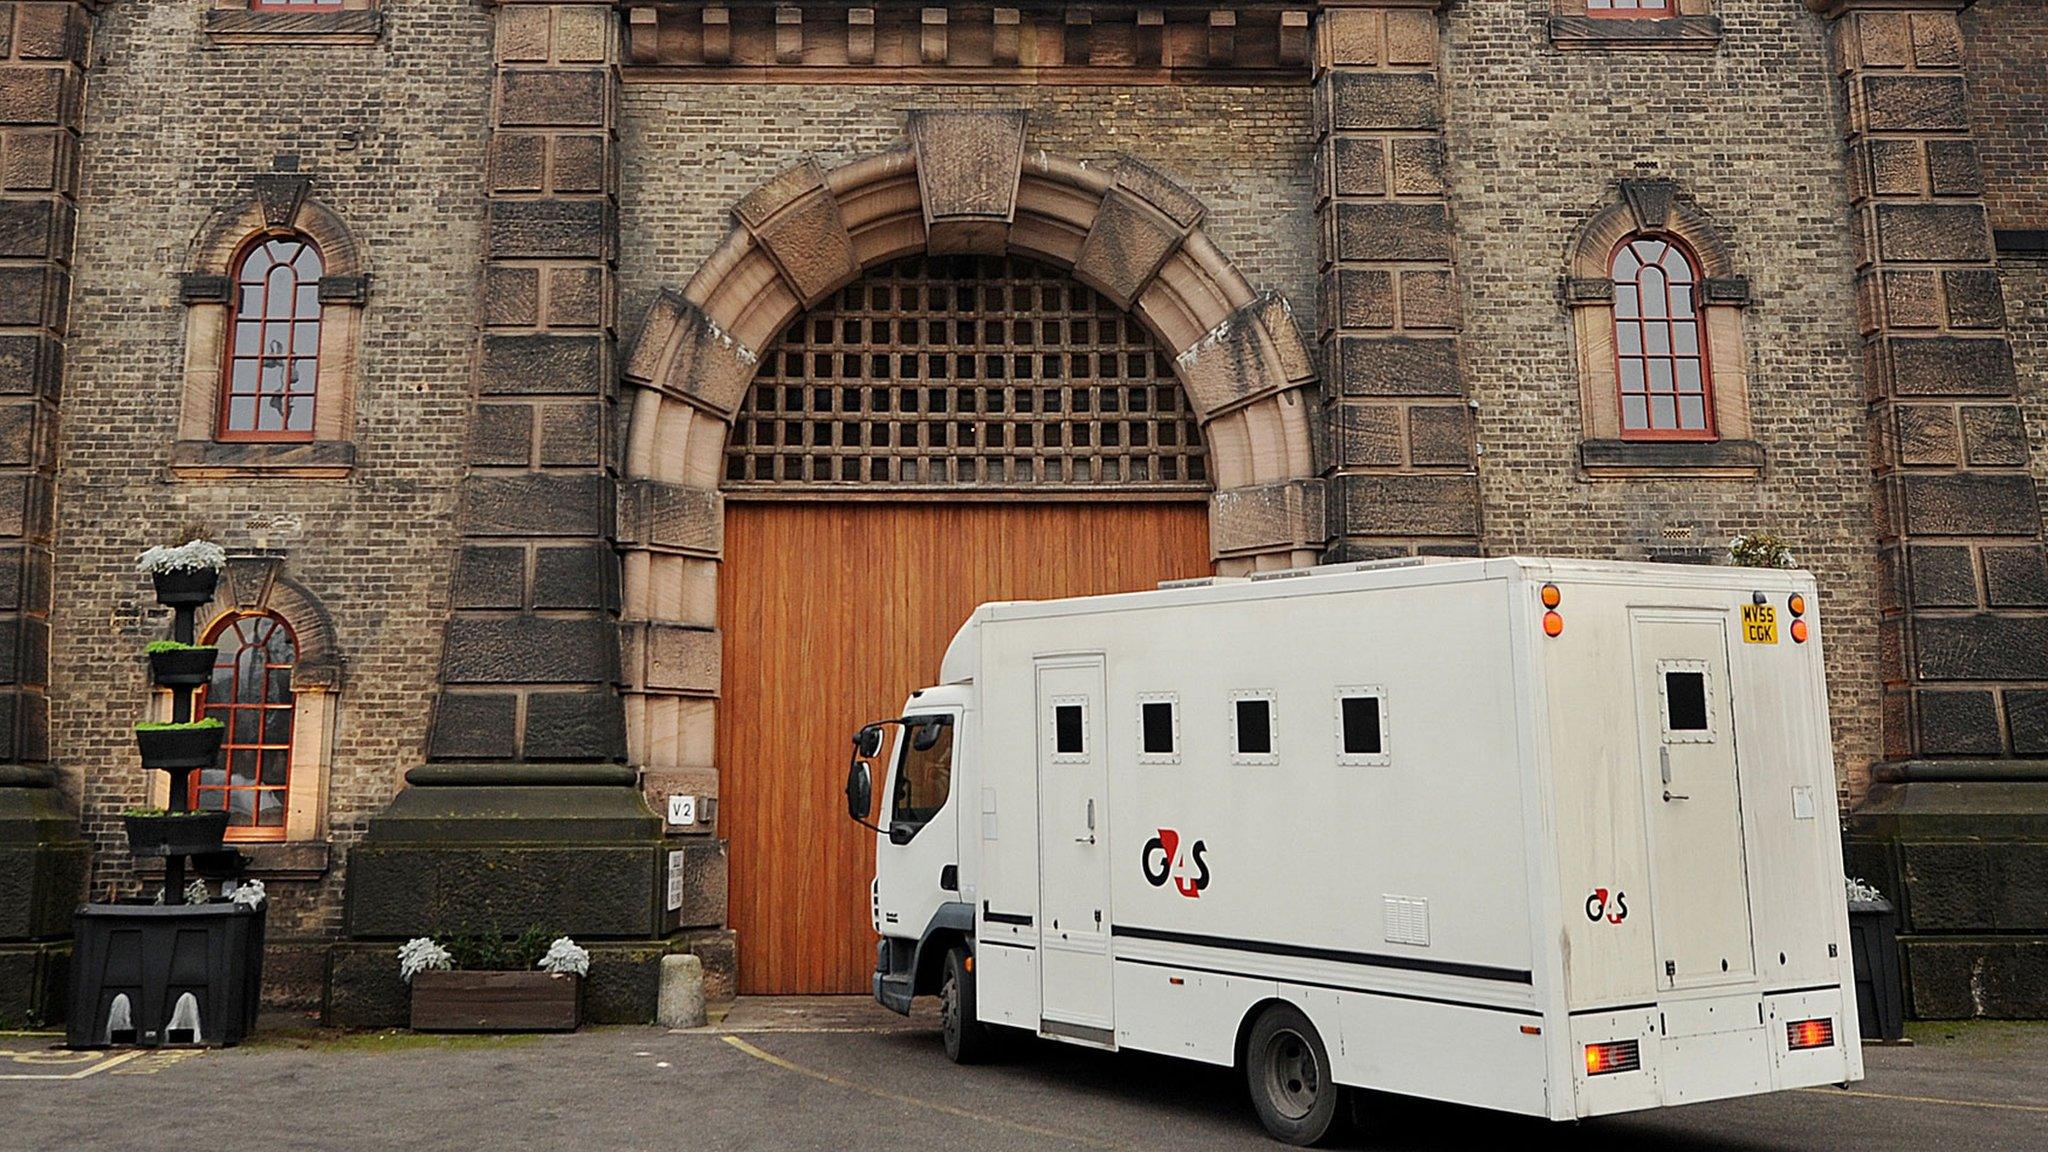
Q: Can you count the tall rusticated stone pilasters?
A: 4